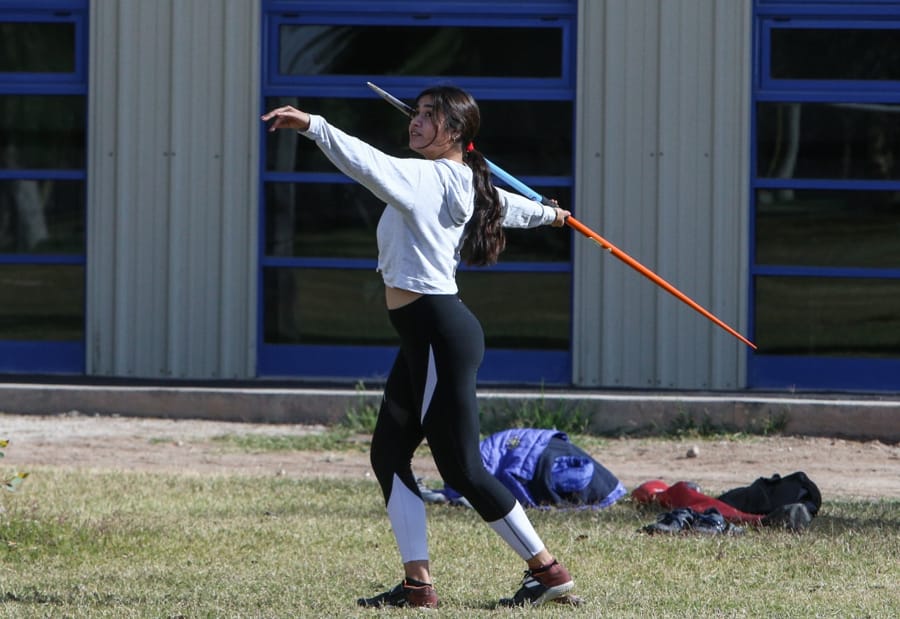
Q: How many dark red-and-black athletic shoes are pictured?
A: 2